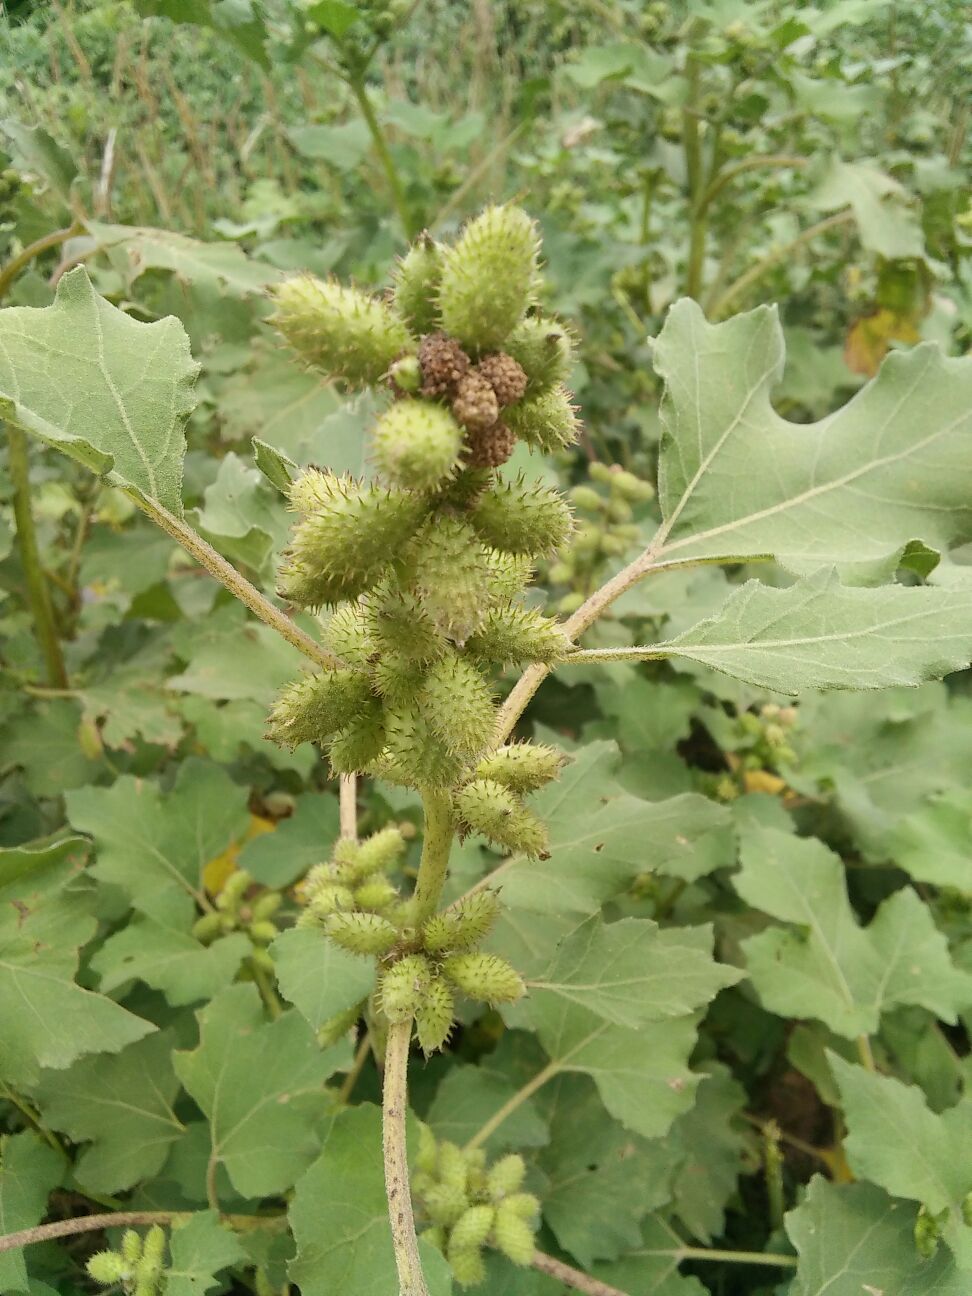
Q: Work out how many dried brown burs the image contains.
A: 4